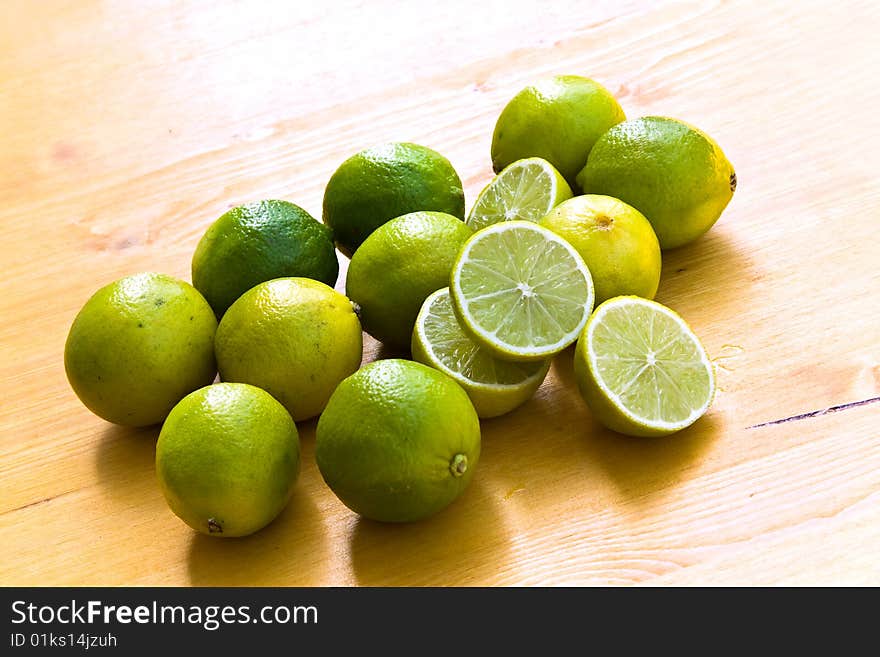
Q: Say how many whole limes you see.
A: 10